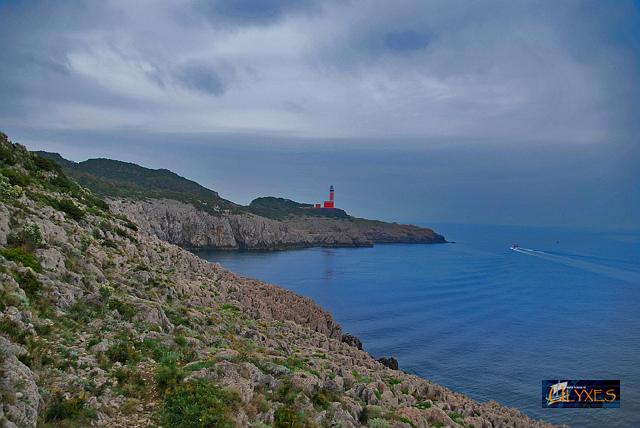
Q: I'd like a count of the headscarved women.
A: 0